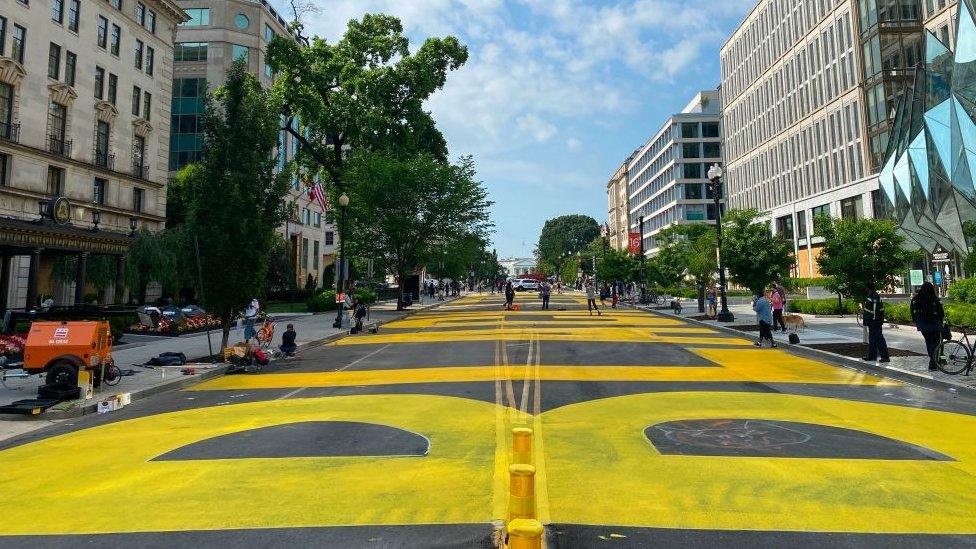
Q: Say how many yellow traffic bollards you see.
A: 3